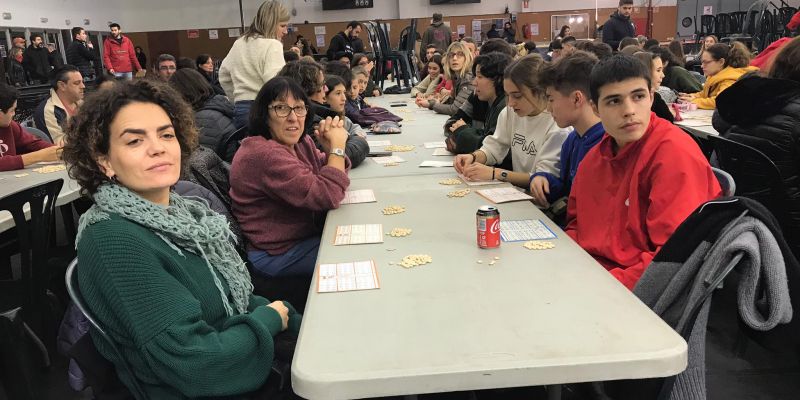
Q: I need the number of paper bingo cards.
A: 11